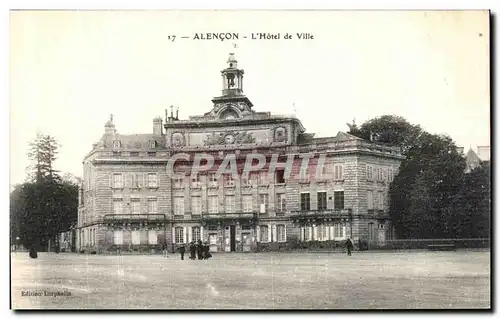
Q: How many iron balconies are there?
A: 3